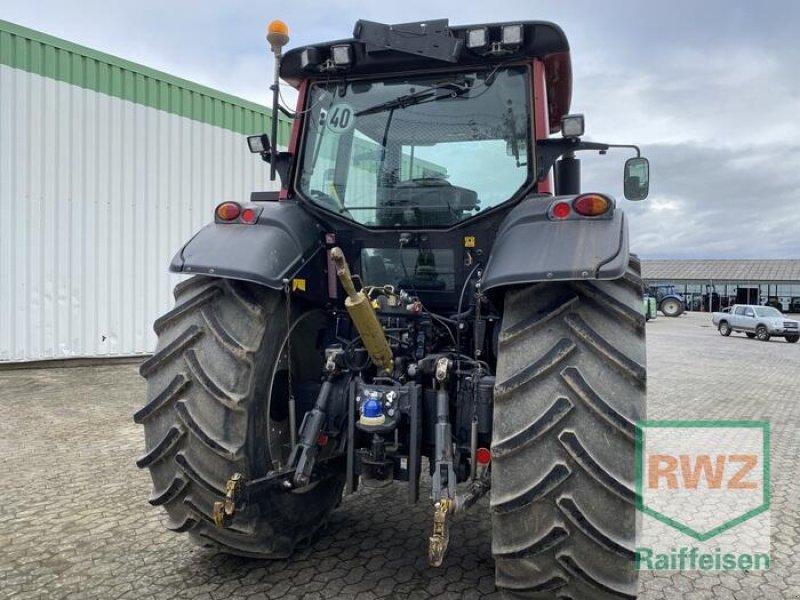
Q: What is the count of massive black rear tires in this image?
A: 2